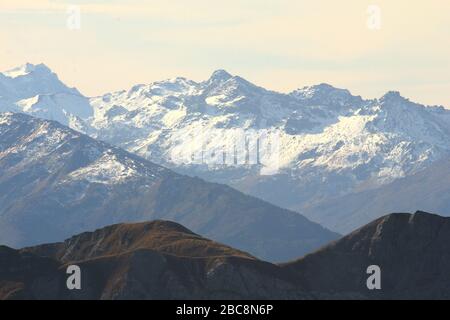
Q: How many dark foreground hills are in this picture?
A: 2